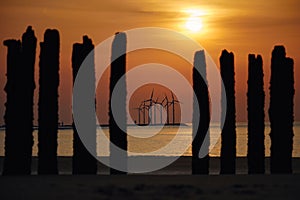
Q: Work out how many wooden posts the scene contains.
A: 8